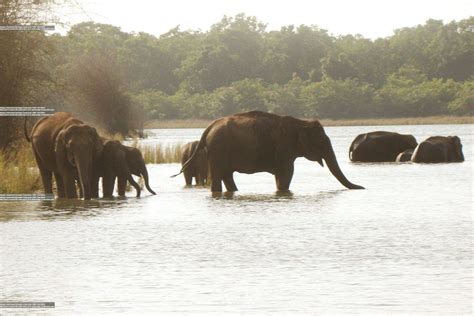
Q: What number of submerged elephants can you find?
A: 3